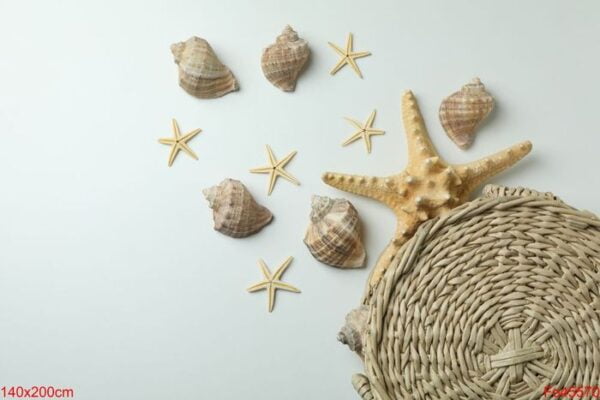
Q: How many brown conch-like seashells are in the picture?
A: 6